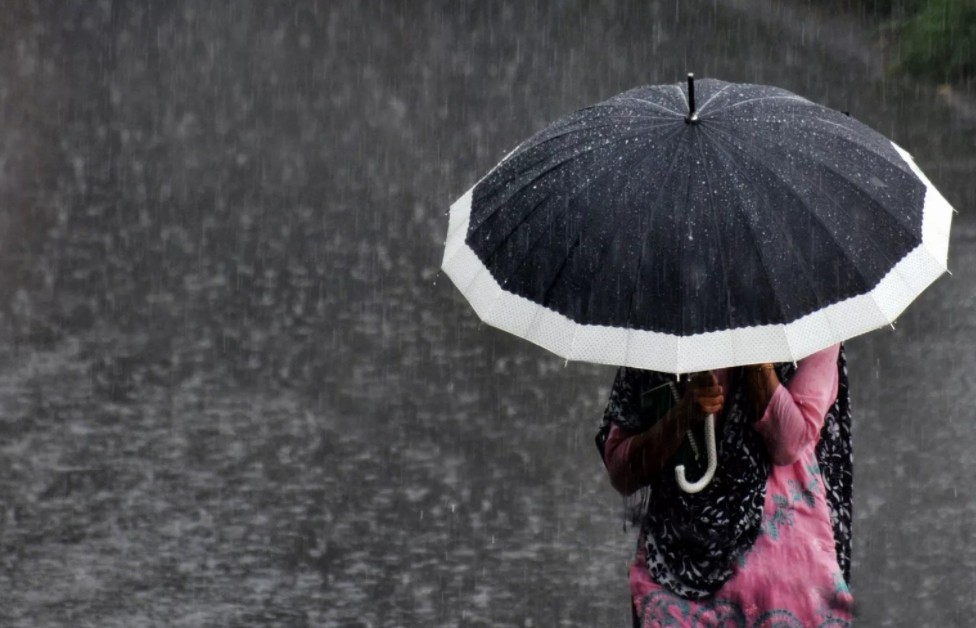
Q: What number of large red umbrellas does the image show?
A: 0